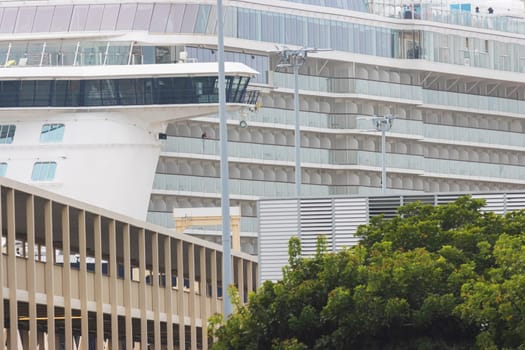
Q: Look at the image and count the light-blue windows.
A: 4